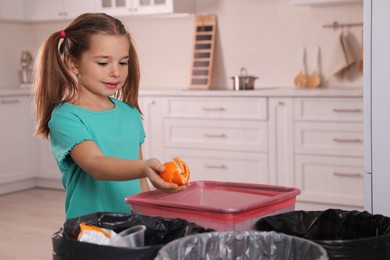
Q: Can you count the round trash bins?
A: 3